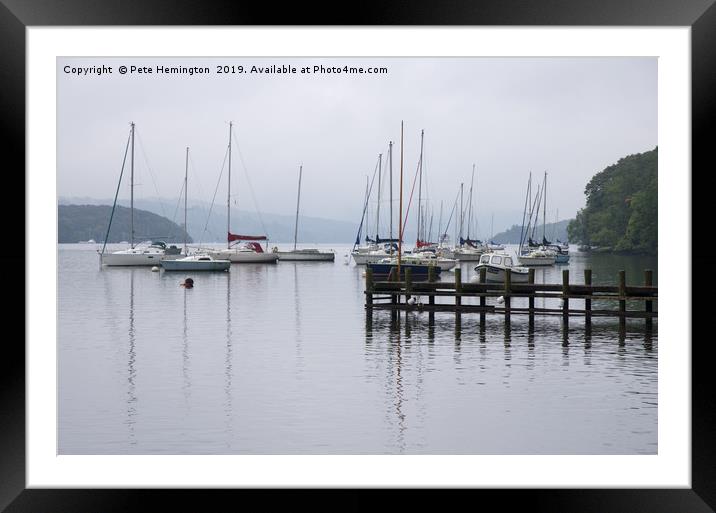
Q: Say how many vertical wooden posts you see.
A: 12